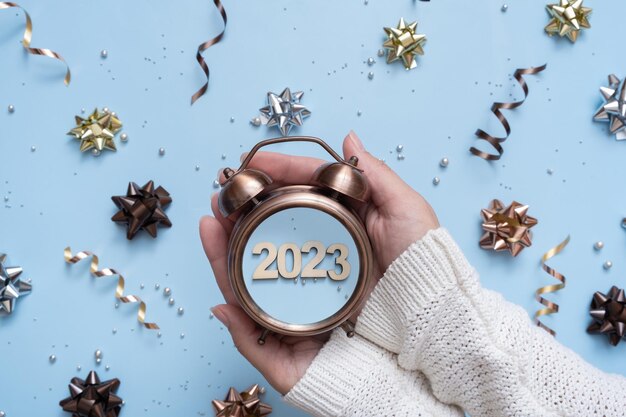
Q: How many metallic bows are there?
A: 11